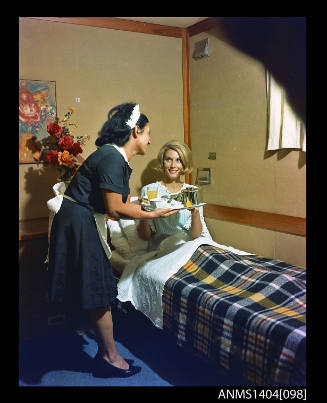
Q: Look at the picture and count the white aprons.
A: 1